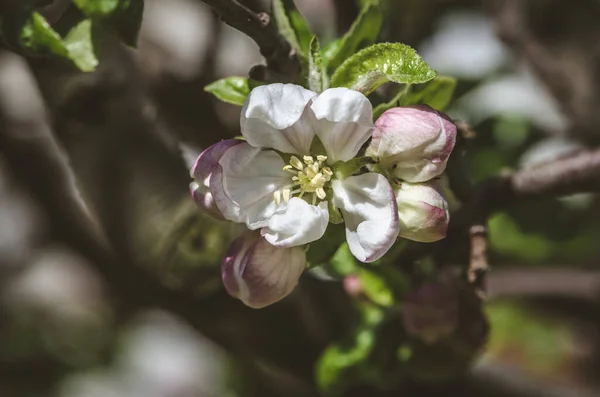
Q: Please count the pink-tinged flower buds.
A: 4